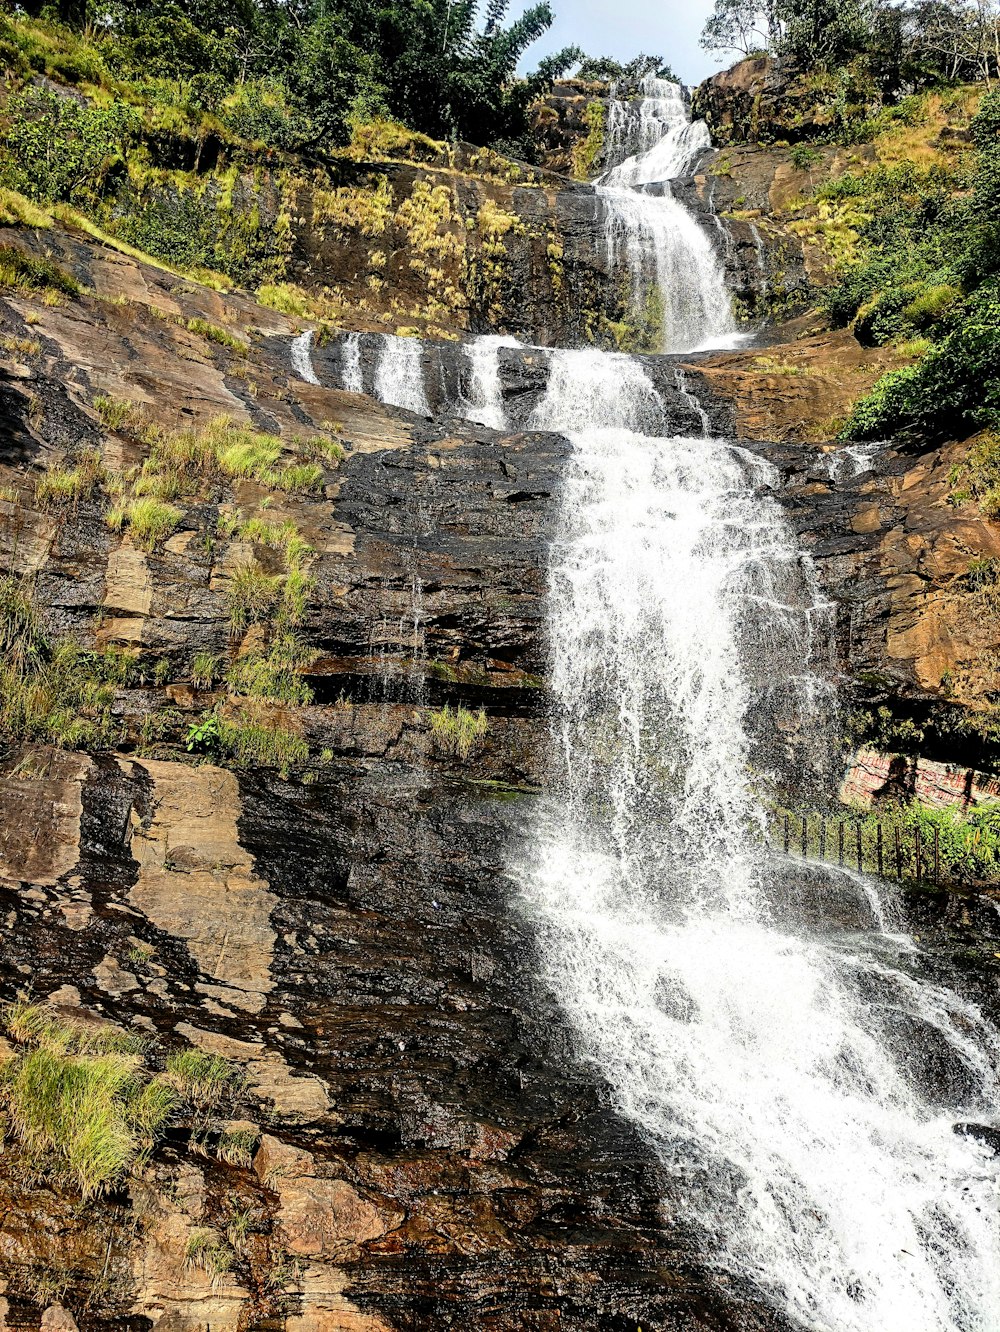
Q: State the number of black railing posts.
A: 9